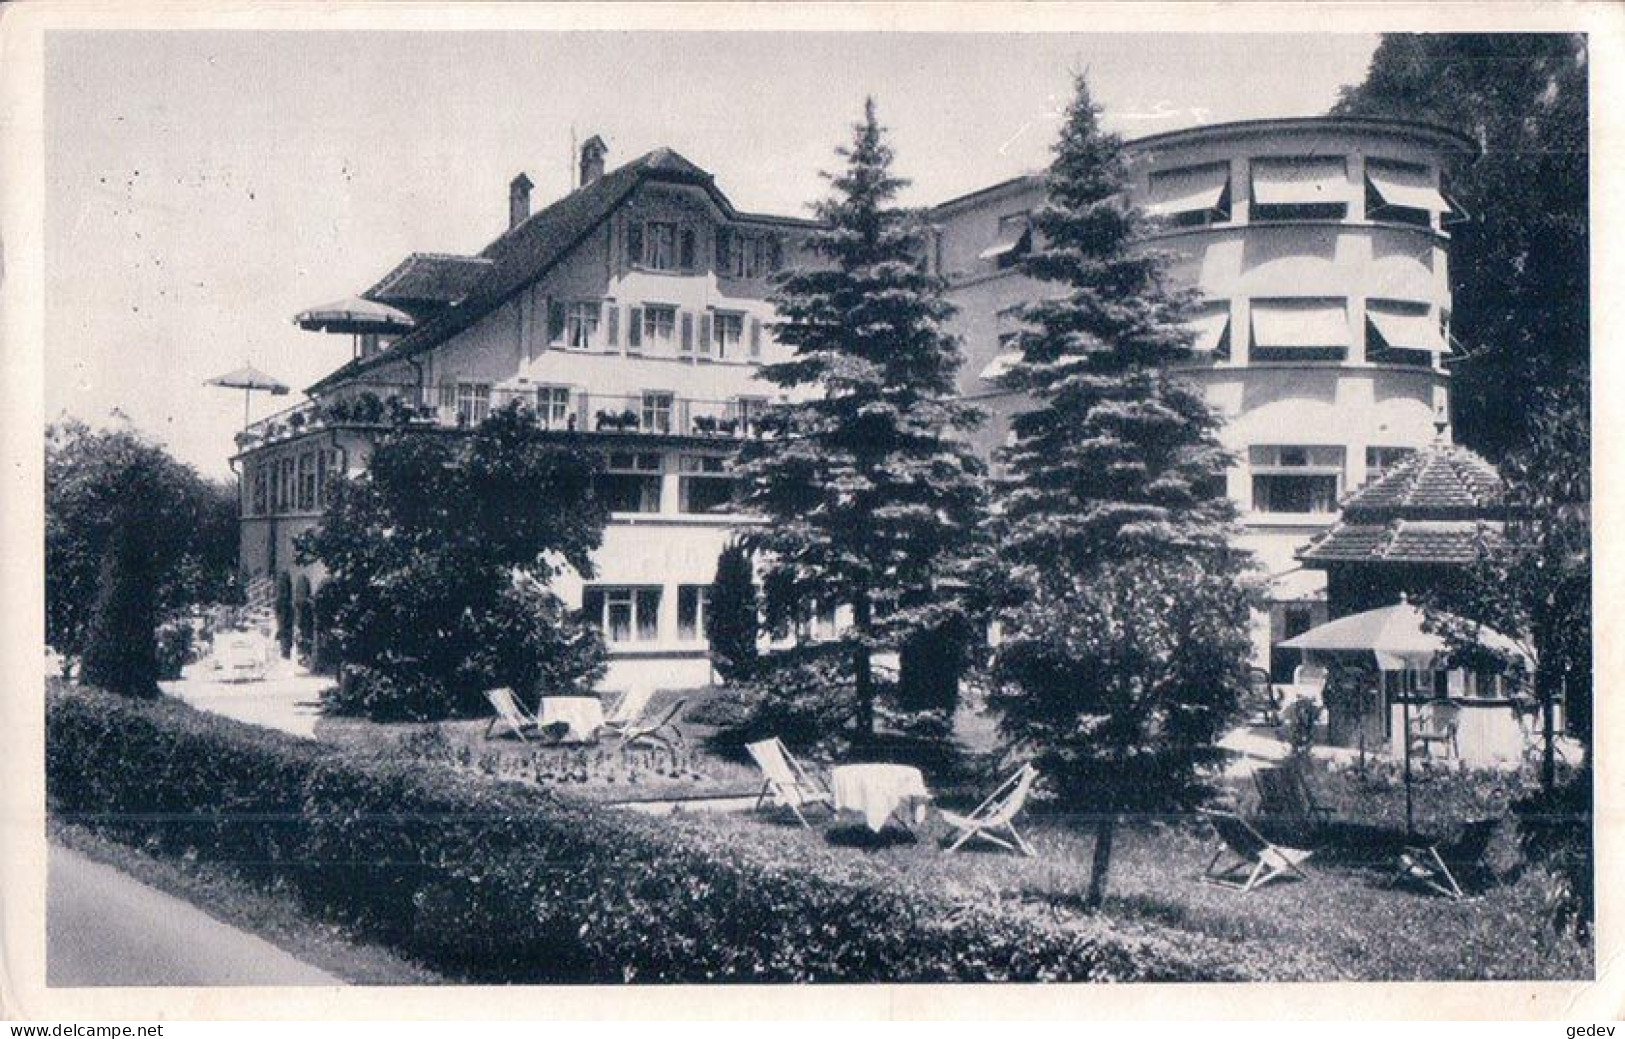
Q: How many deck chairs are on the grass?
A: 8